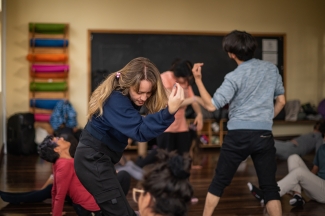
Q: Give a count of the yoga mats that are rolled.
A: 8